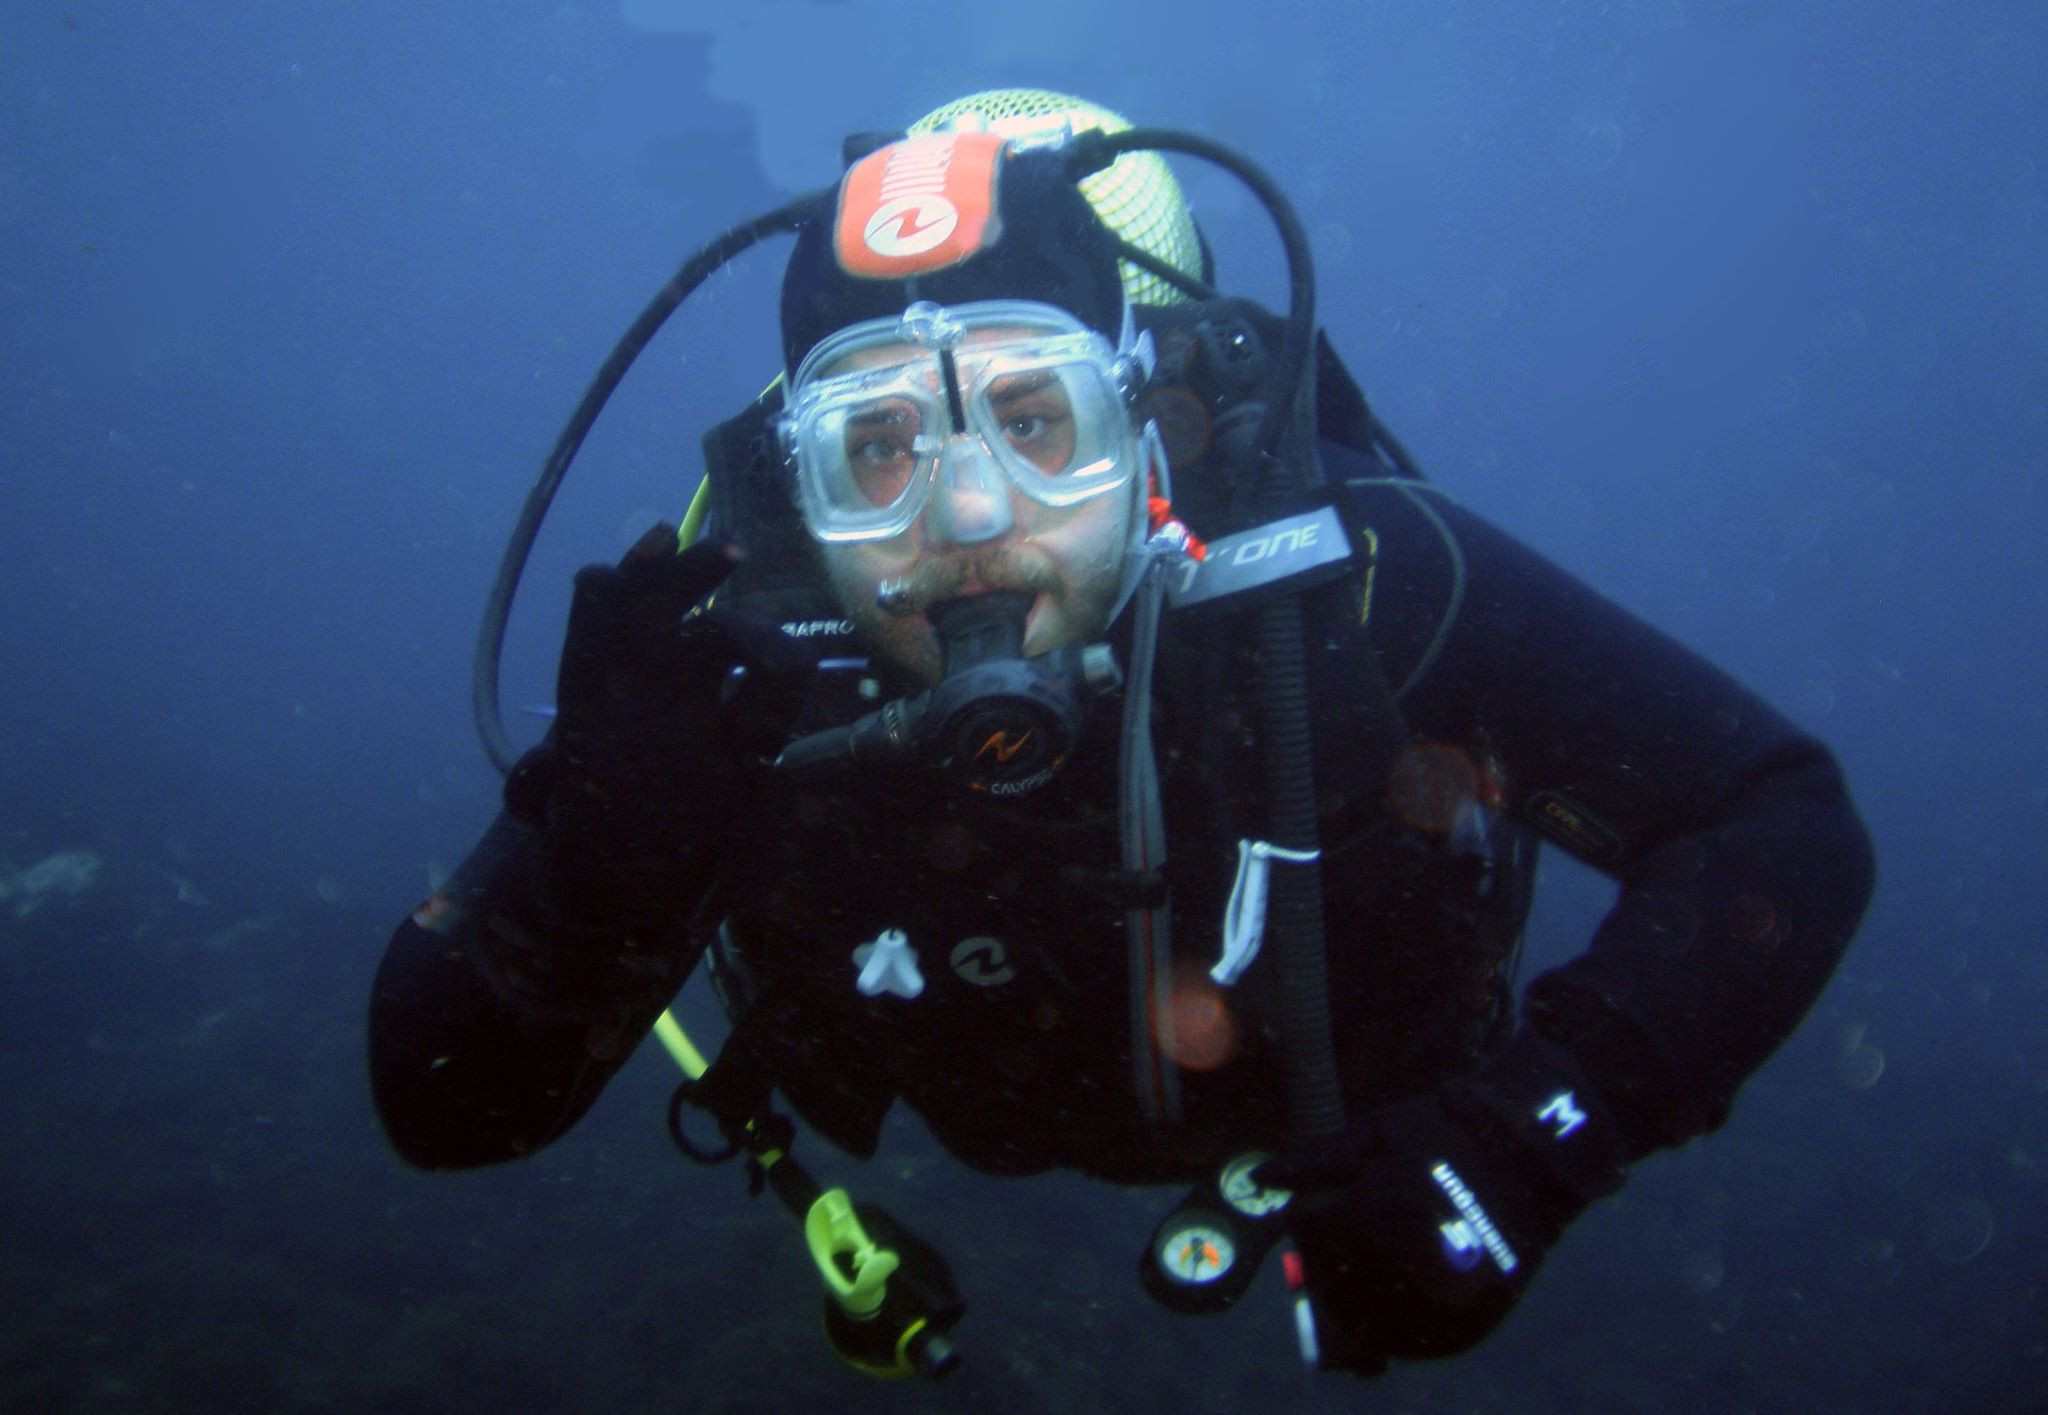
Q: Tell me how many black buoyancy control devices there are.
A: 1